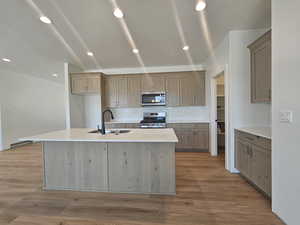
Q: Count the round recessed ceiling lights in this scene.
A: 8